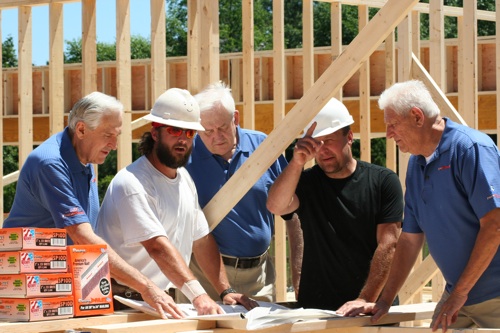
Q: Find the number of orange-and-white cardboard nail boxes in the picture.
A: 5